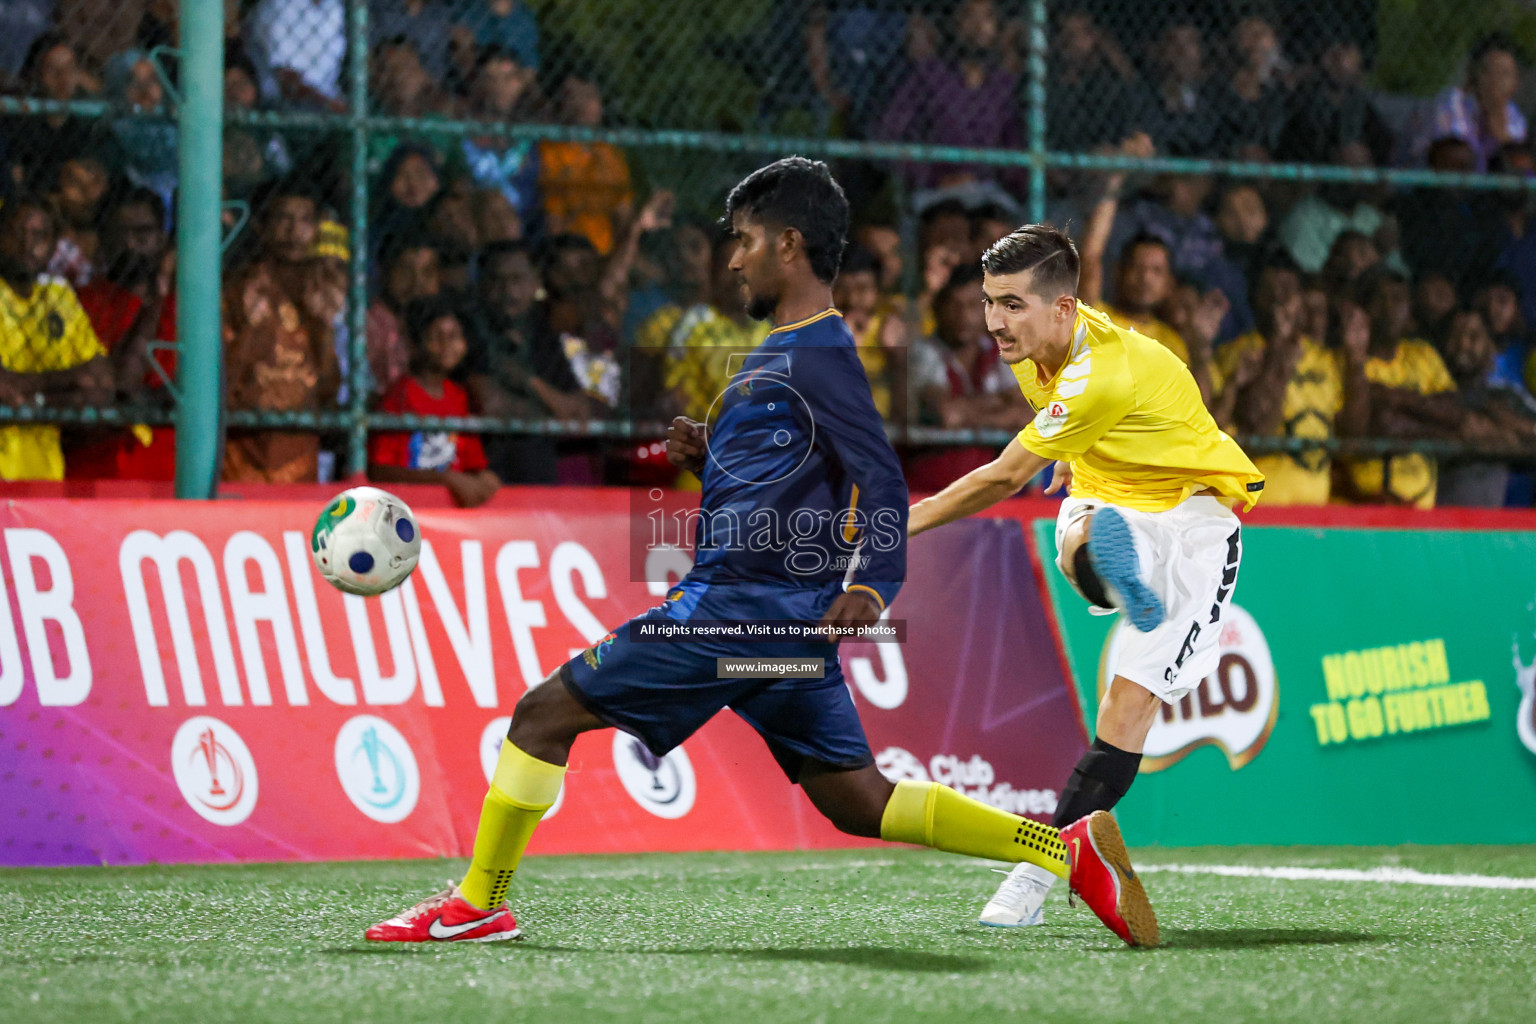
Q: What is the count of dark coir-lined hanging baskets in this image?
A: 0